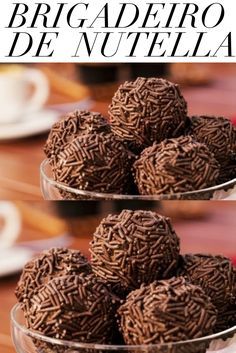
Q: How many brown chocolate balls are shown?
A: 10